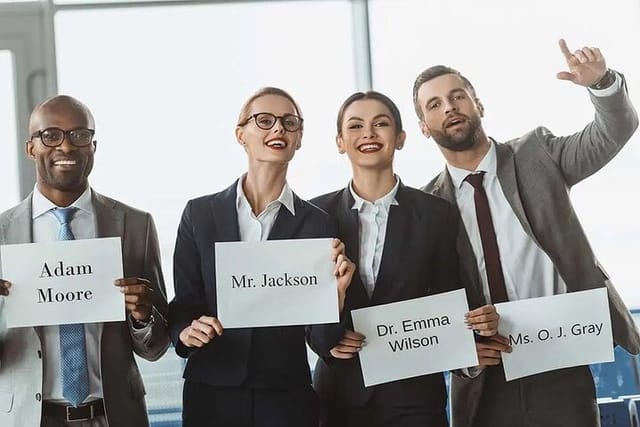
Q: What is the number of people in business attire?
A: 4